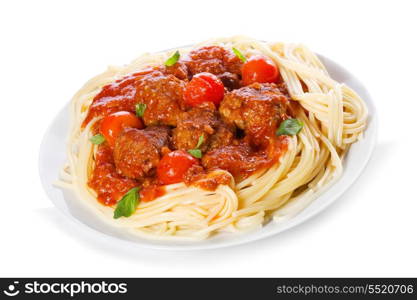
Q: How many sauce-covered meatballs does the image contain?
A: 5